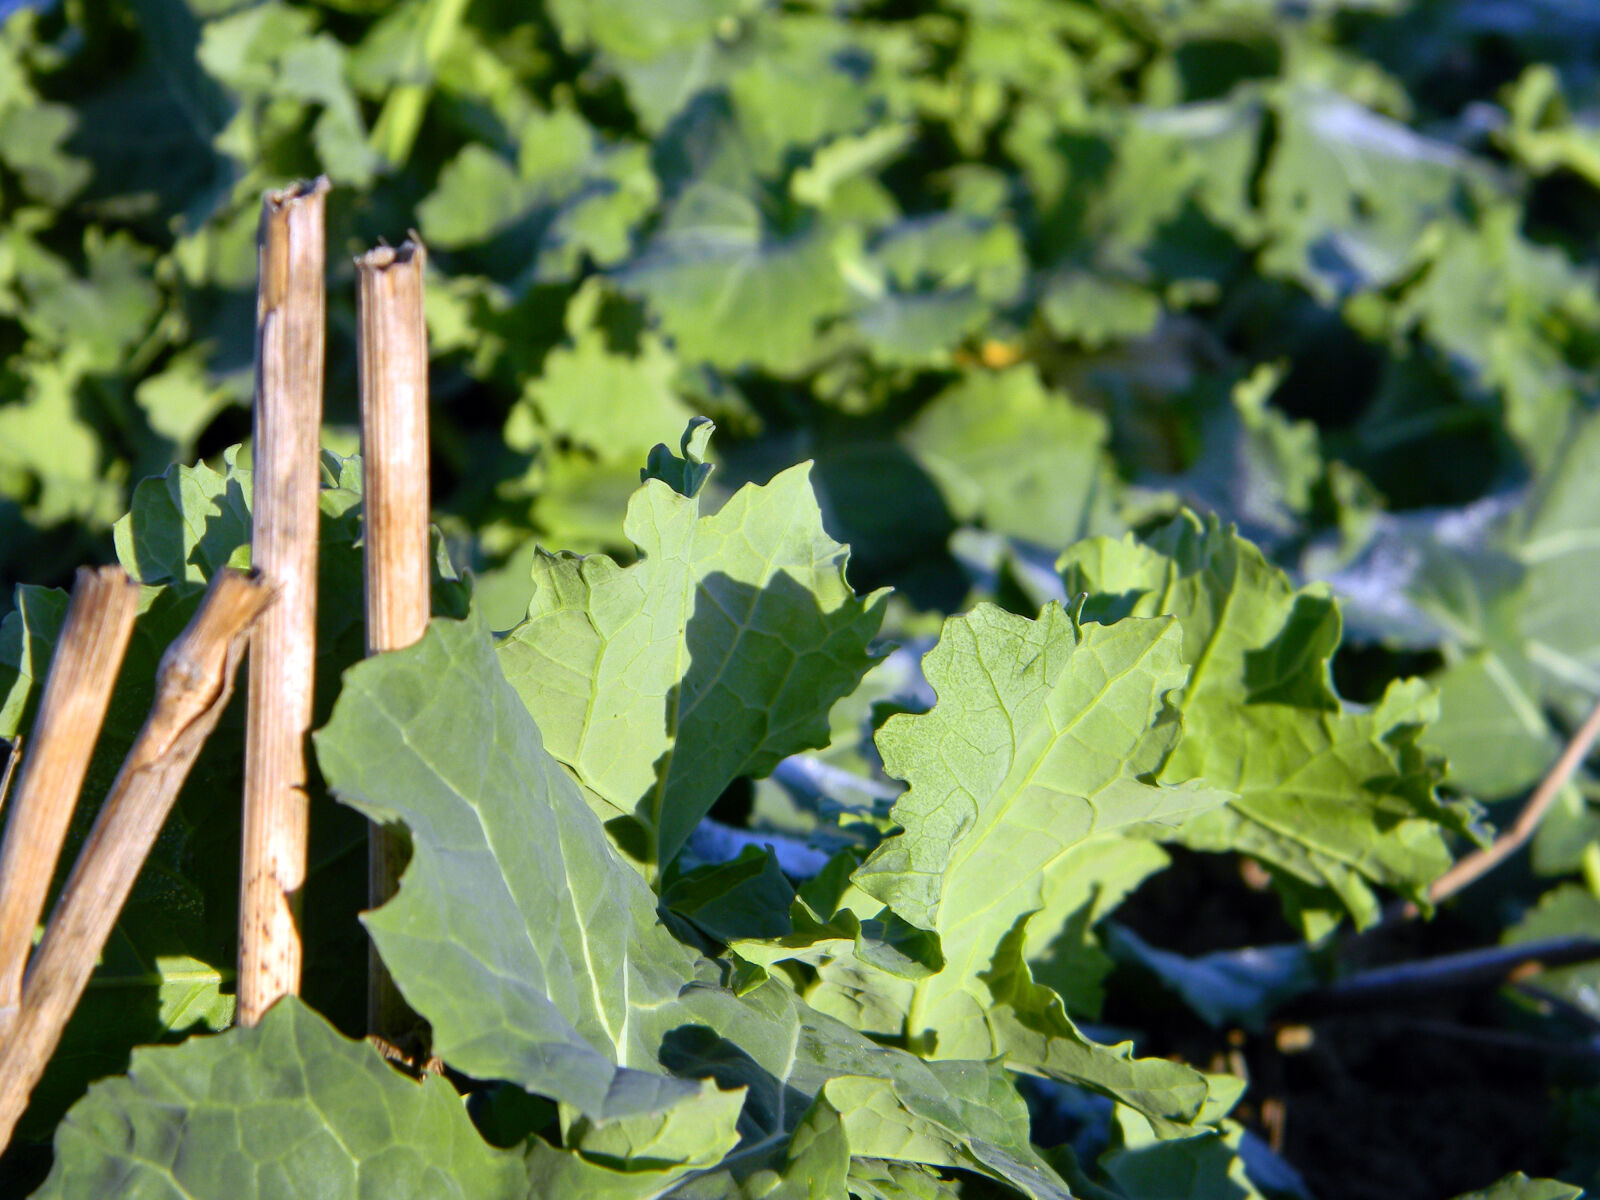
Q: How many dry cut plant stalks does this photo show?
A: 4